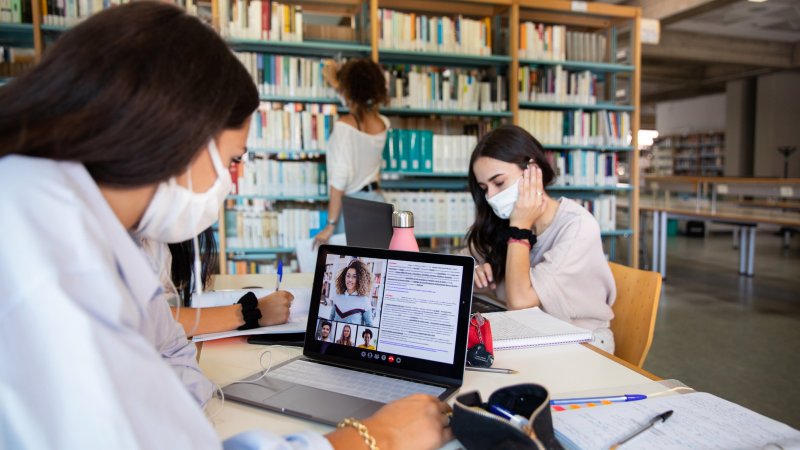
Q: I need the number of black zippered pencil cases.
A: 1